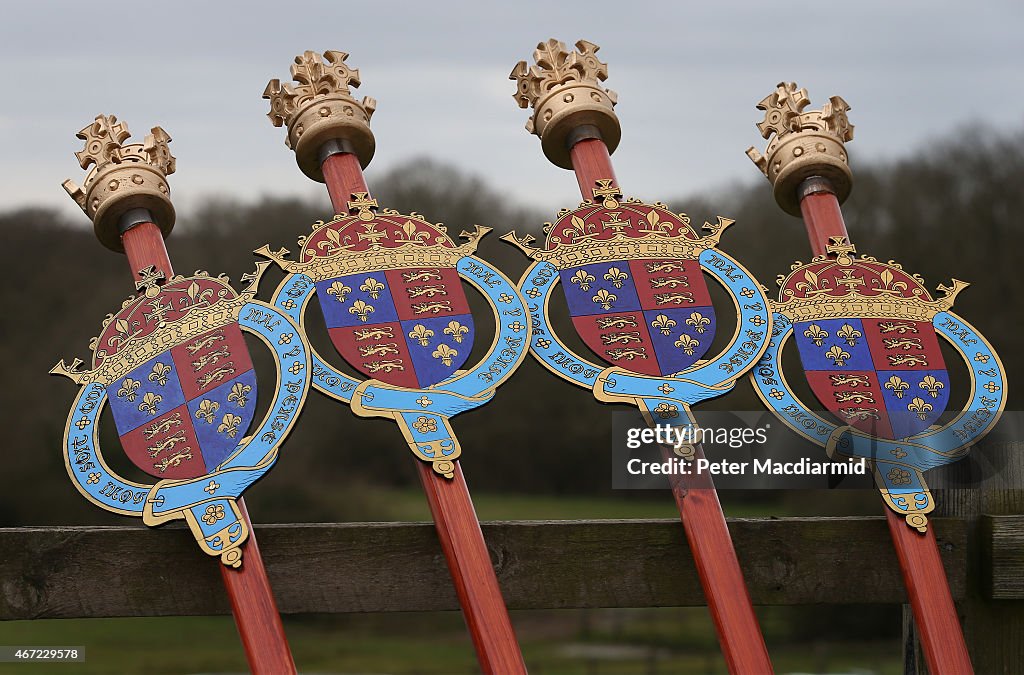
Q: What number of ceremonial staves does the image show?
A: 4